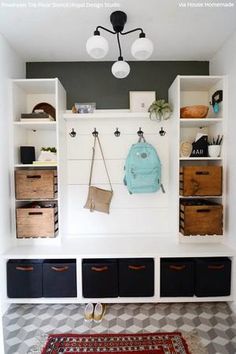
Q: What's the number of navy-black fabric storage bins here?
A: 6